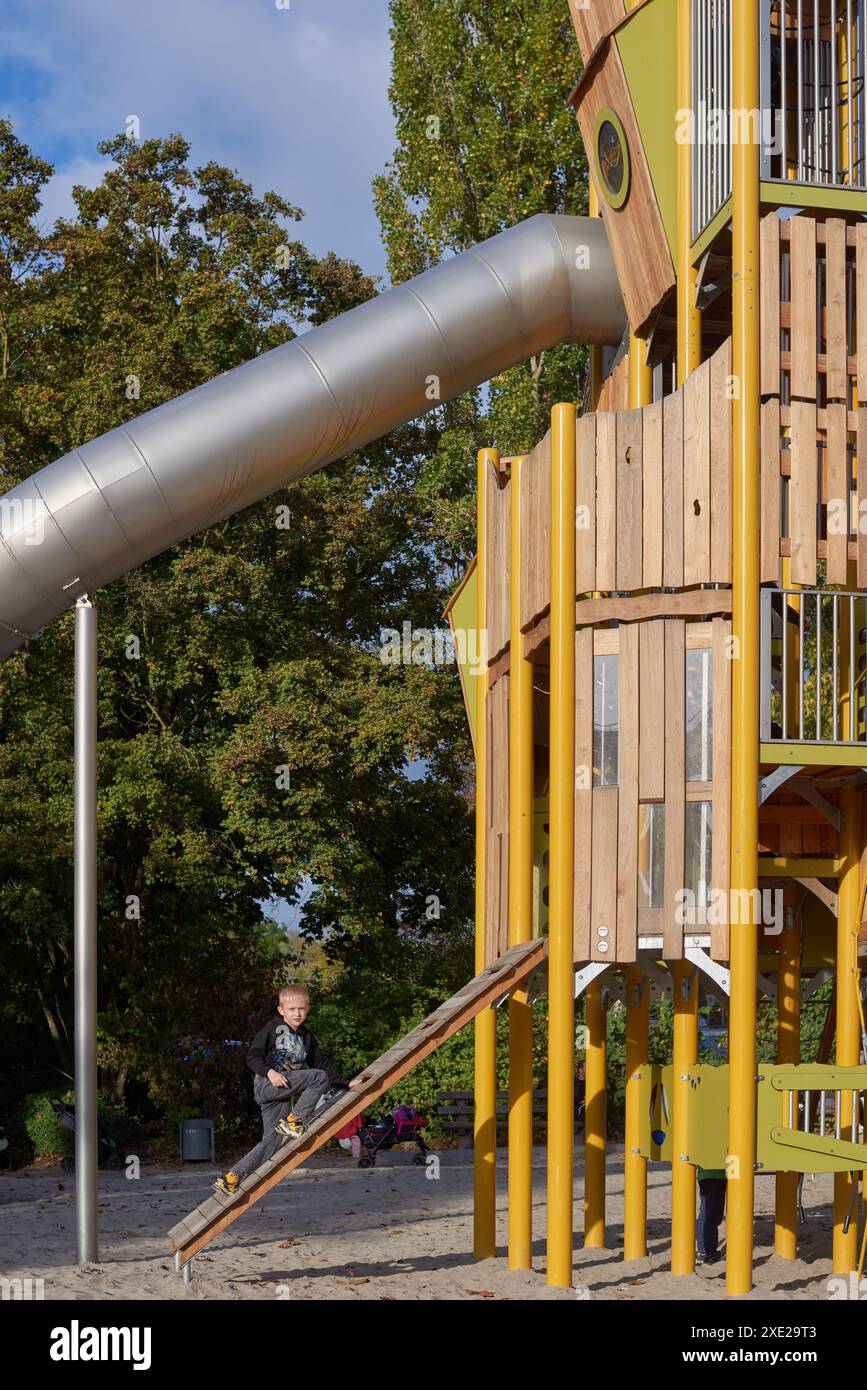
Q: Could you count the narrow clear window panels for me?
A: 4